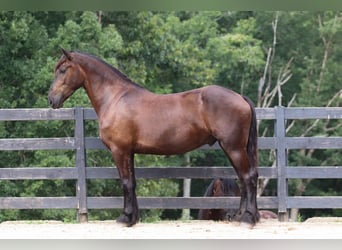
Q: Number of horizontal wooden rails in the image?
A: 4